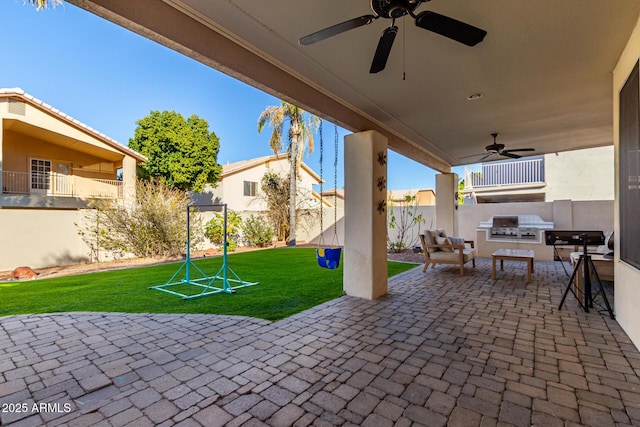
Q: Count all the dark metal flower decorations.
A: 3